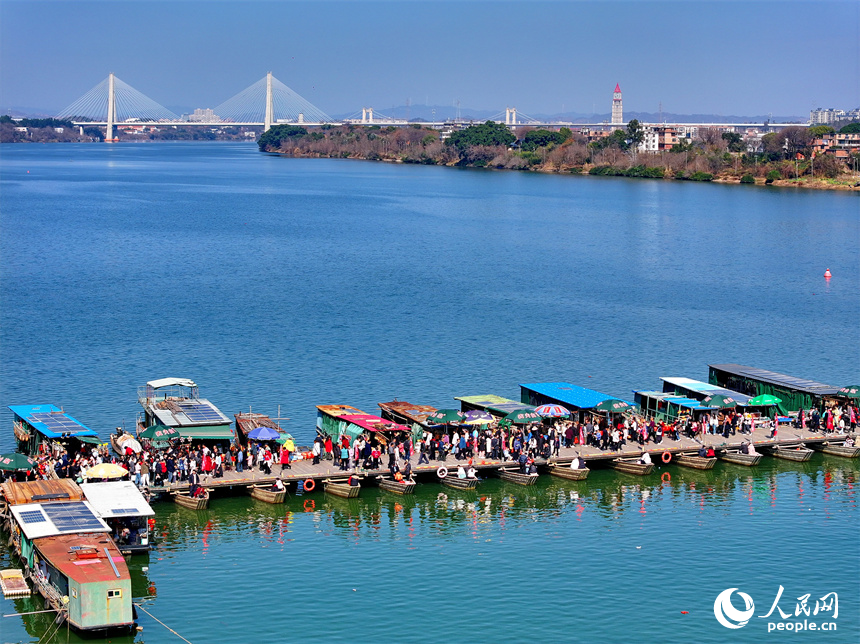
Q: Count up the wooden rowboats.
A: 12